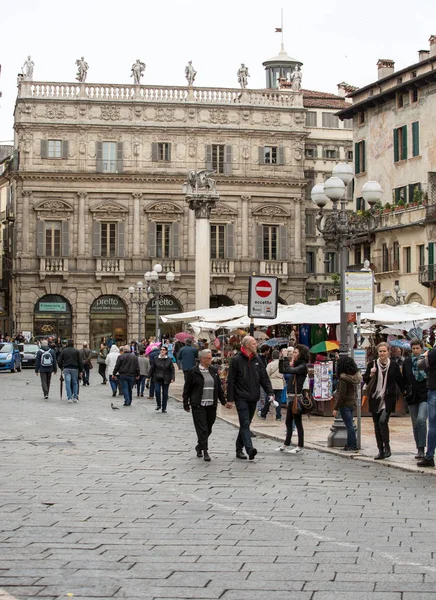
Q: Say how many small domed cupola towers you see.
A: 1